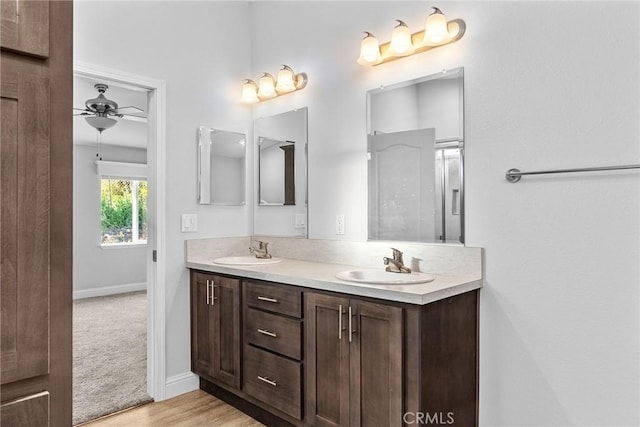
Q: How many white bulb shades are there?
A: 6